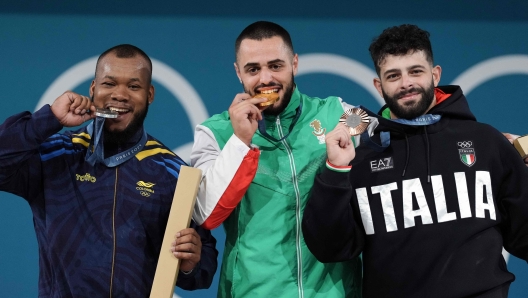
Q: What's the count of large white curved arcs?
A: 3